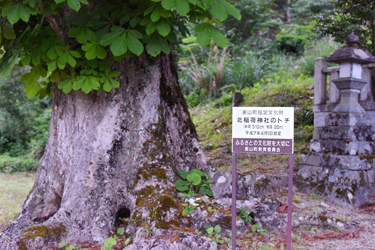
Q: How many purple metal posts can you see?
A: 2